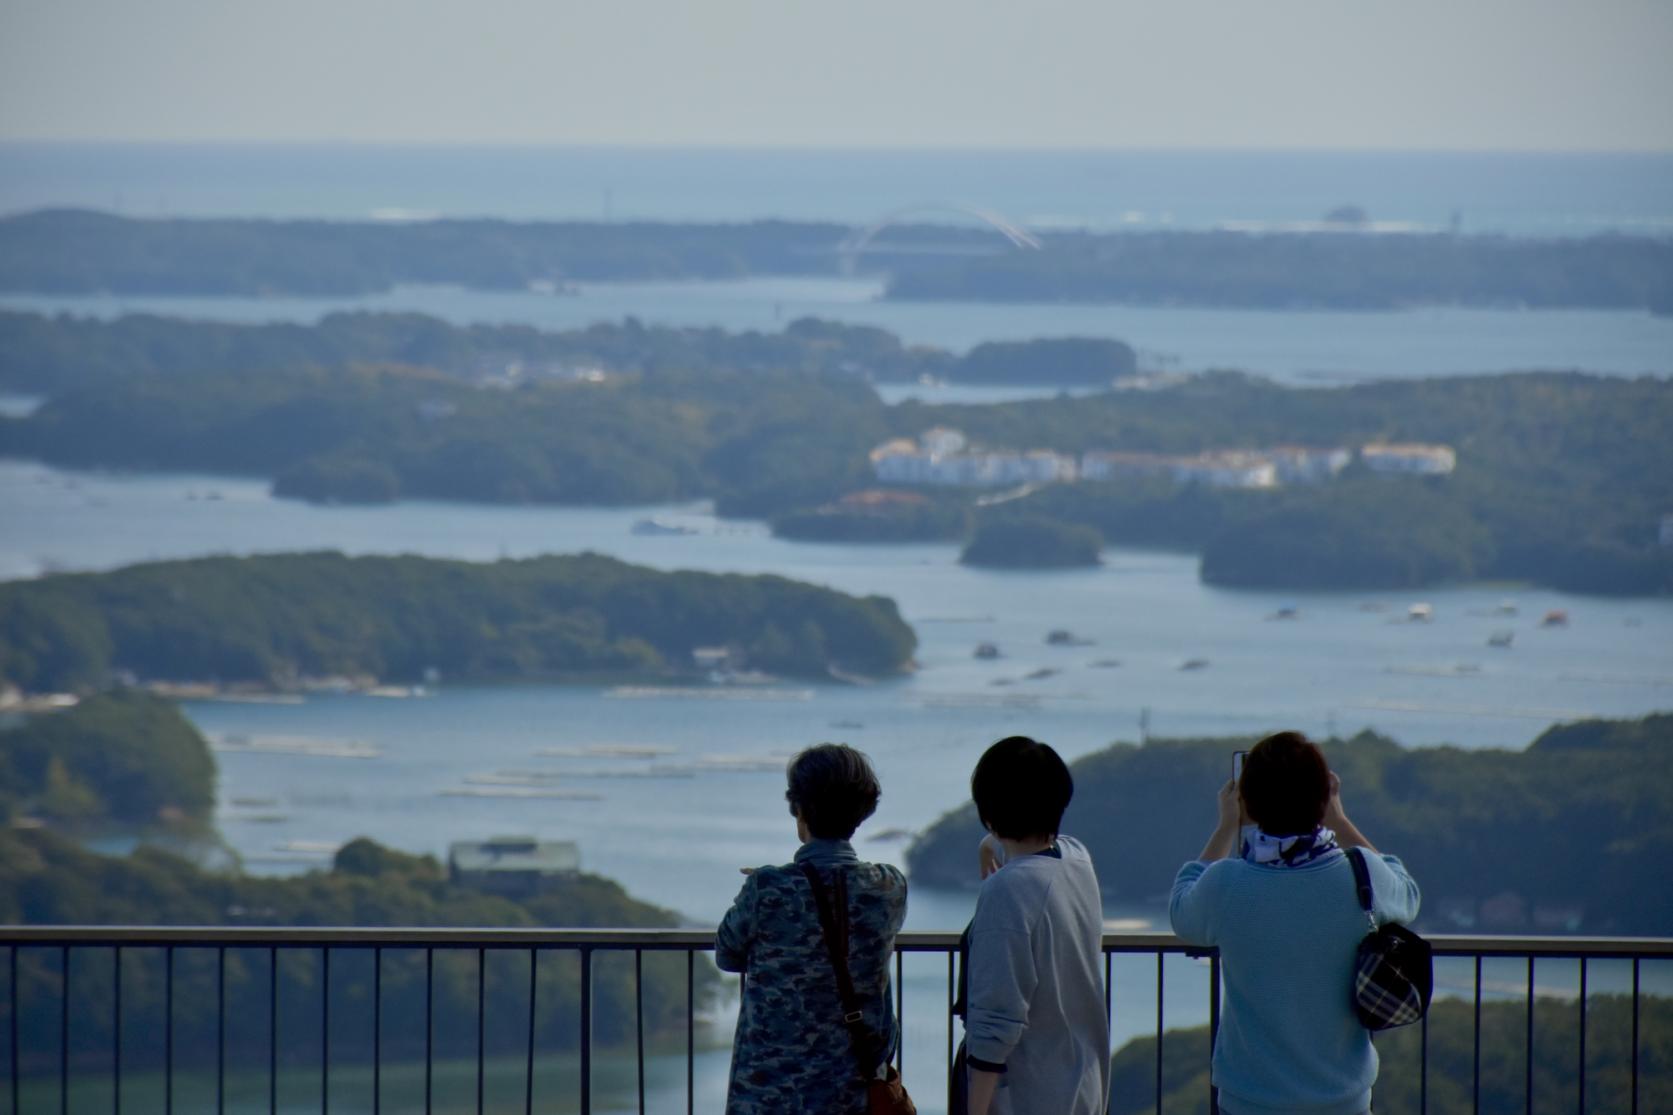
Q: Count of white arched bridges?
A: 1